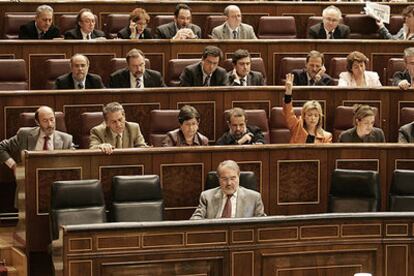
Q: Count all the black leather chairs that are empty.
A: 4